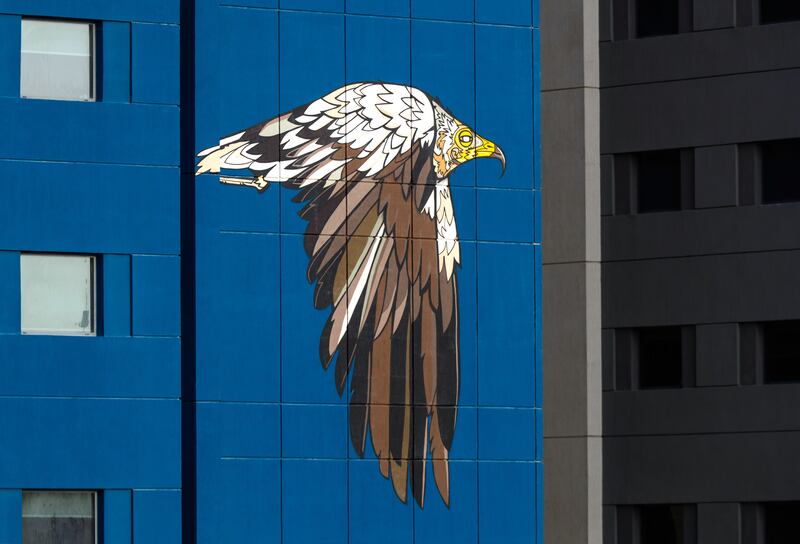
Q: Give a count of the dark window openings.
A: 8